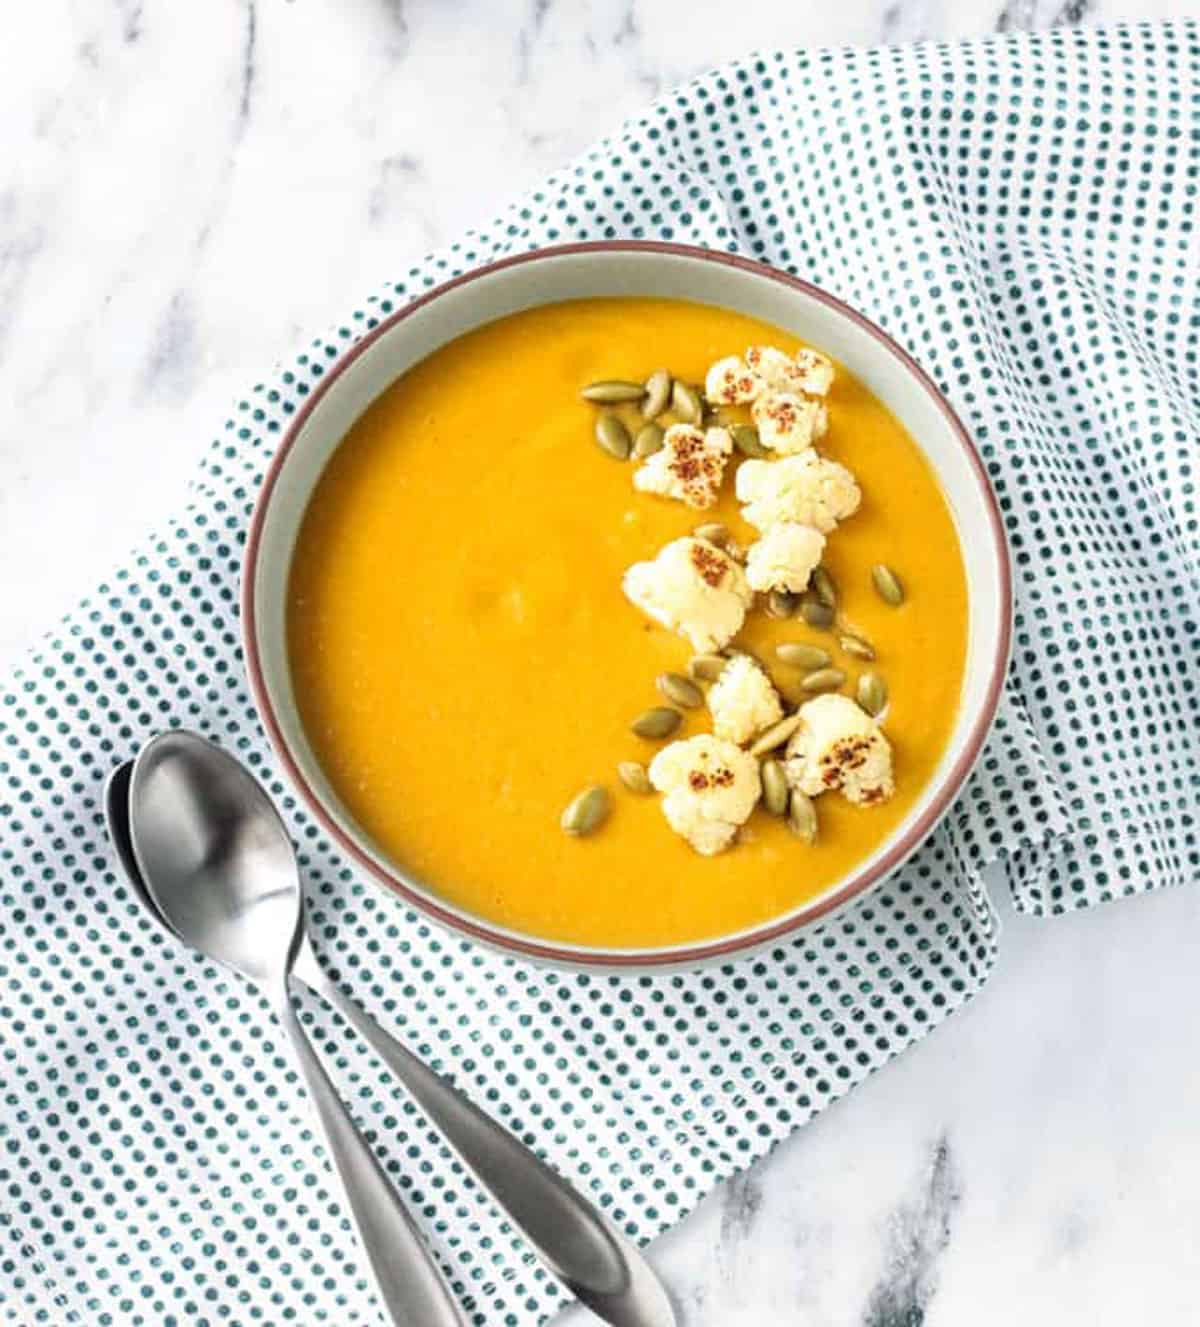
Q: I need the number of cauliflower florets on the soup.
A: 9